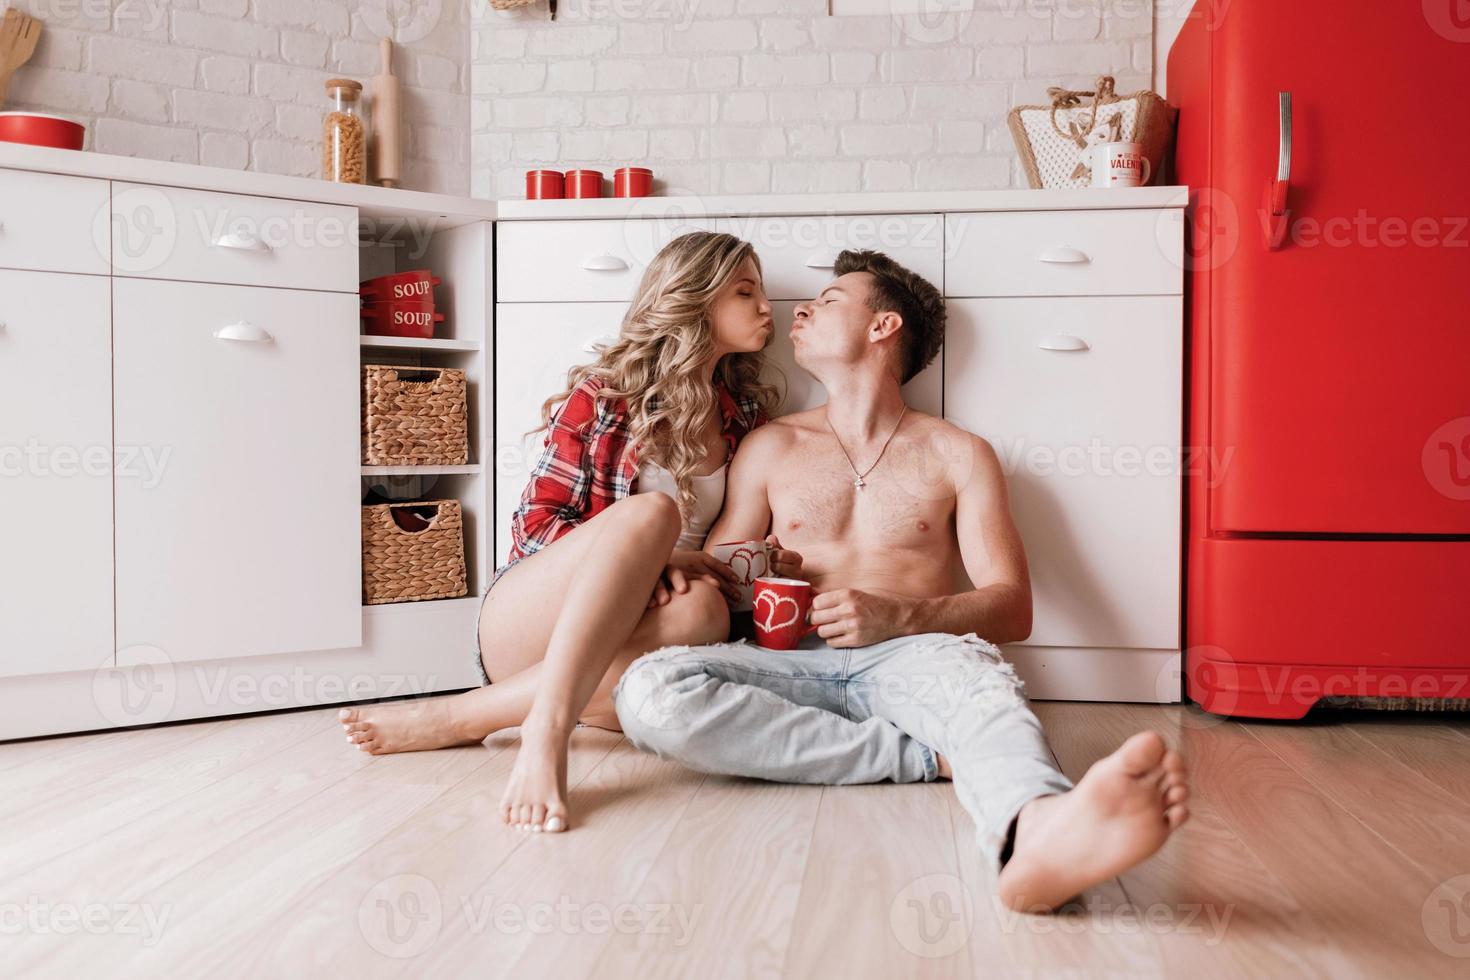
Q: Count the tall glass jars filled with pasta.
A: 1